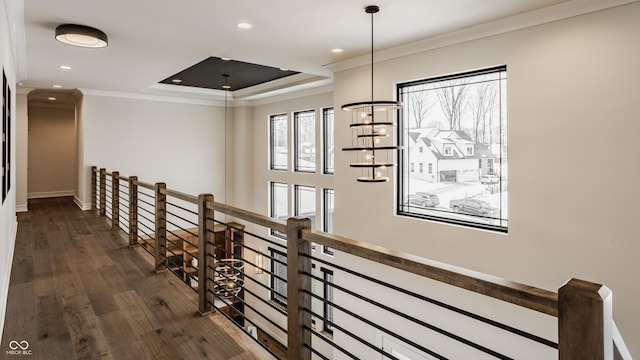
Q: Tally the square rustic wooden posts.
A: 8